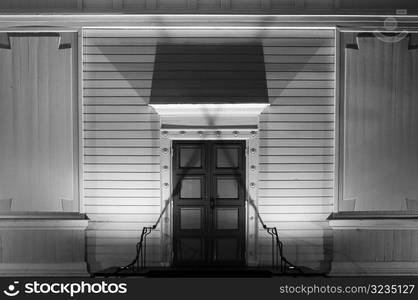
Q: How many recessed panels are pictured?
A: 8